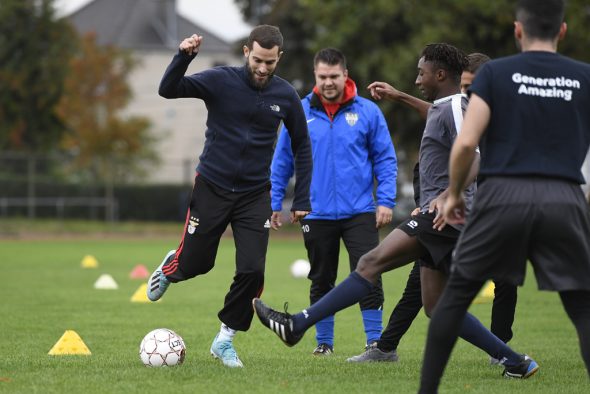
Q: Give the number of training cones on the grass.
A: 6